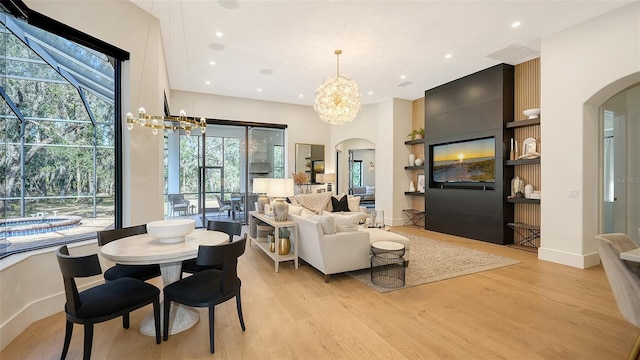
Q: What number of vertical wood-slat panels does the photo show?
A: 2